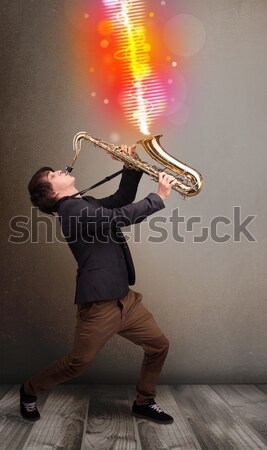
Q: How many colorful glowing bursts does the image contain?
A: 1